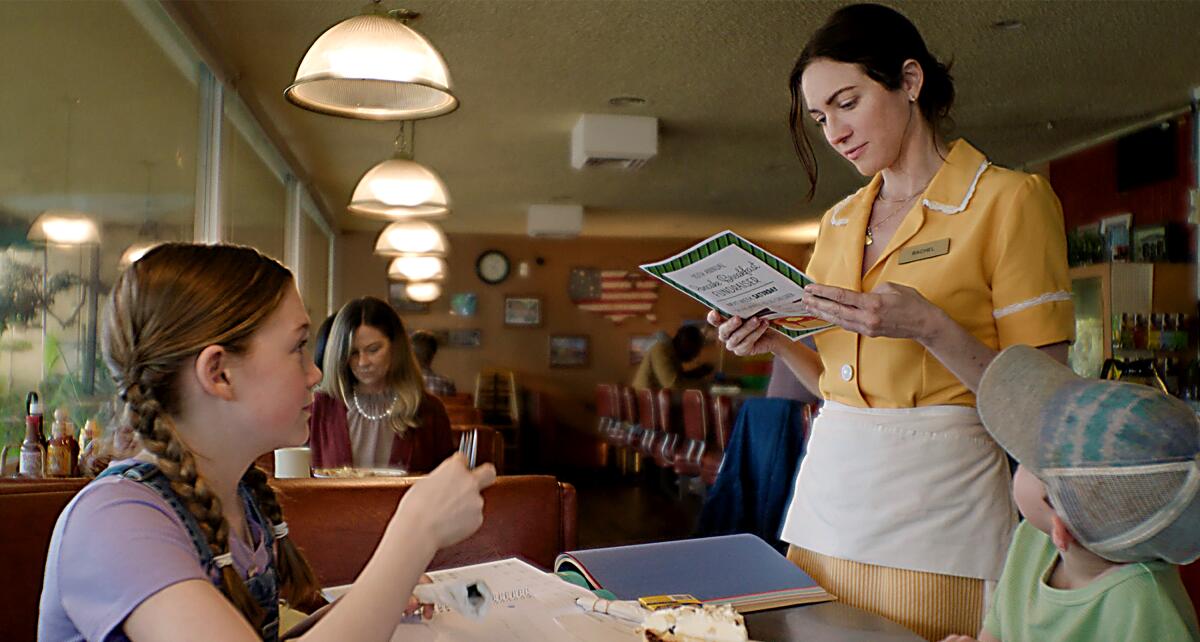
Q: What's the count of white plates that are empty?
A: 0